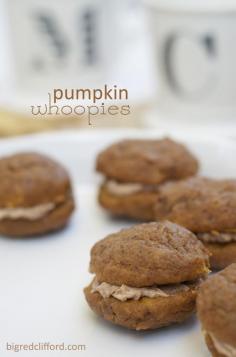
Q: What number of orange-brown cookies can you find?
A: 5